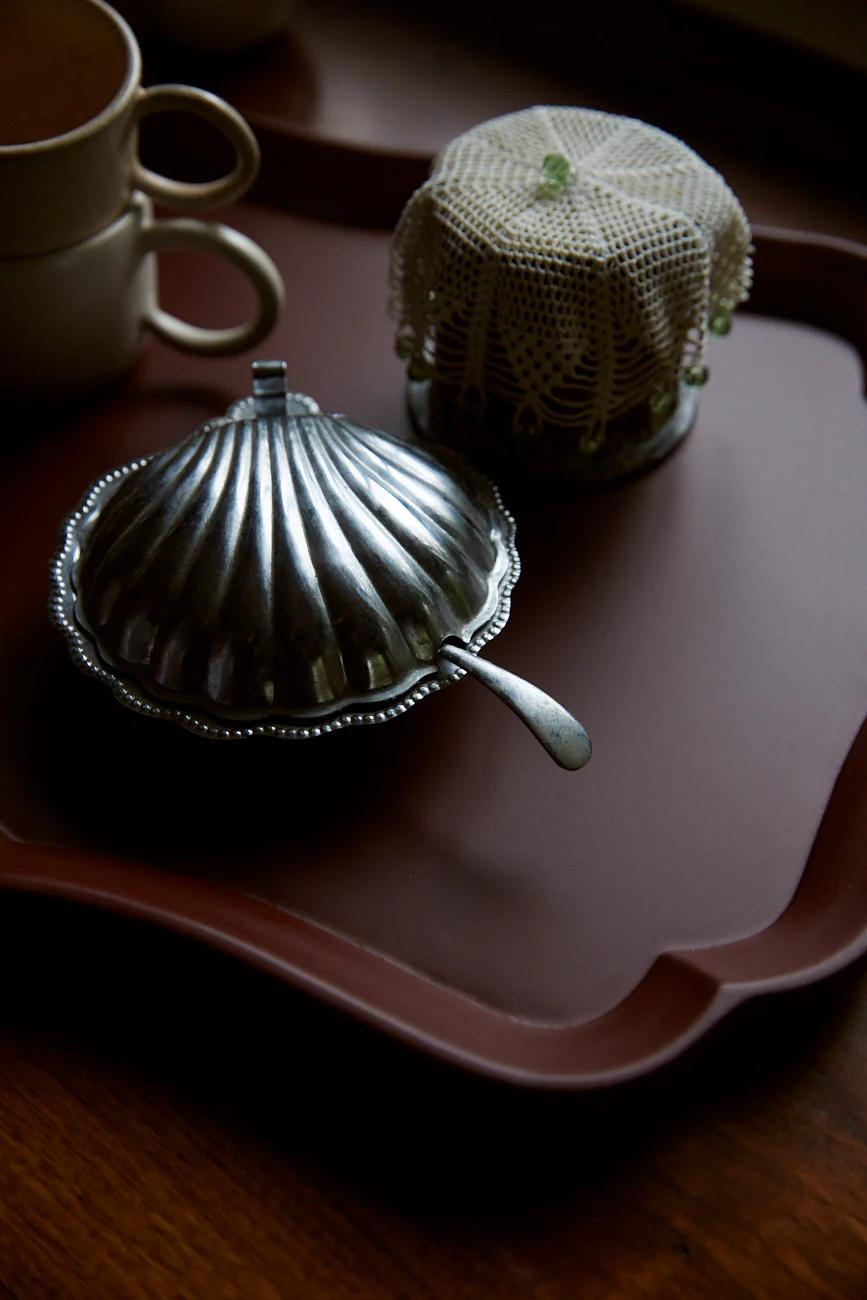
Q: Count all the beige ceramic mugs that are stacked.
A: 2